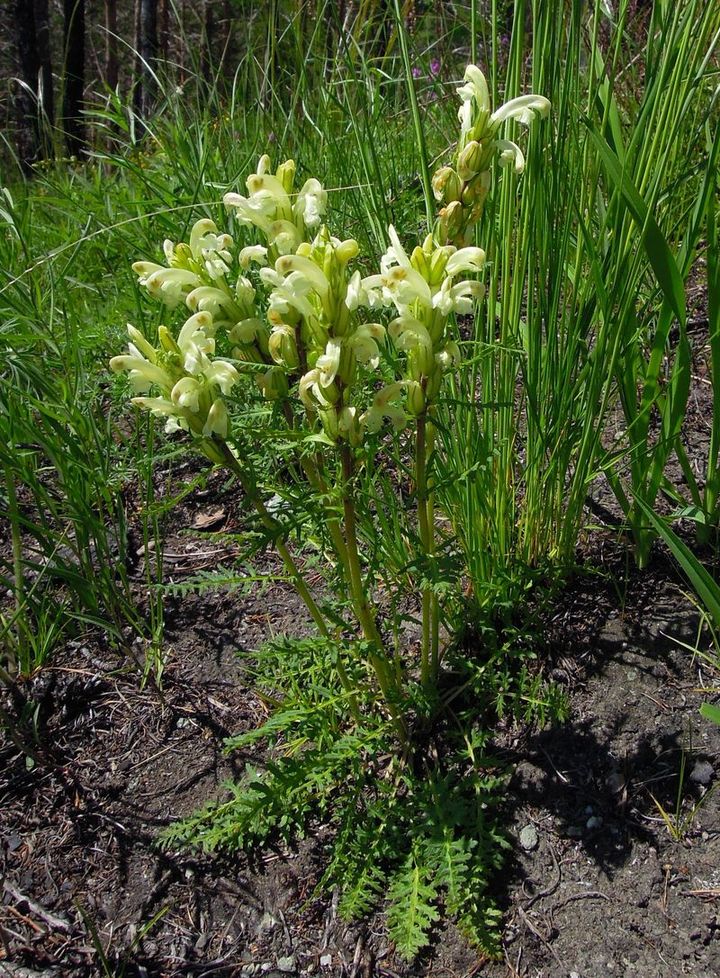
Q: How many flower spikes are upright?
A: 6